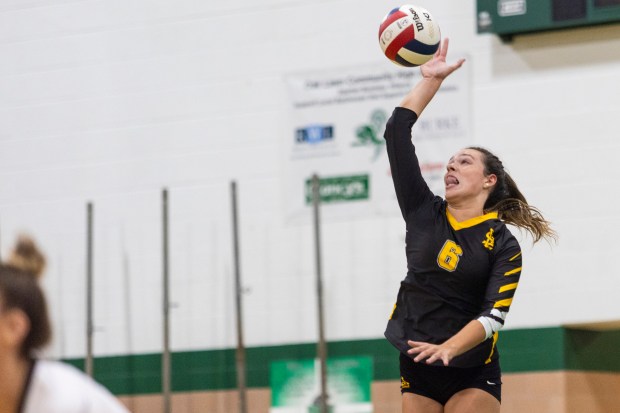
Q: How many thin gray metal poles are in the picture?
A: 4